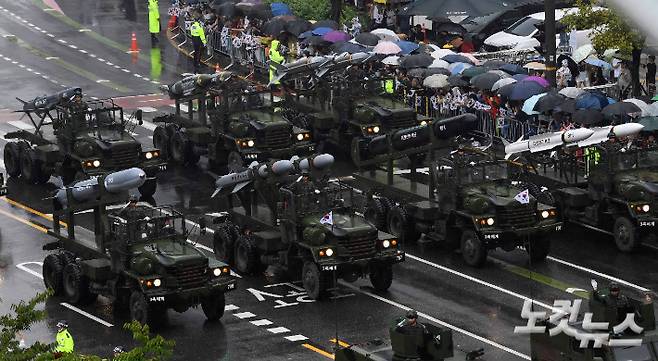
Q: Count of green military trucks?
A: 7